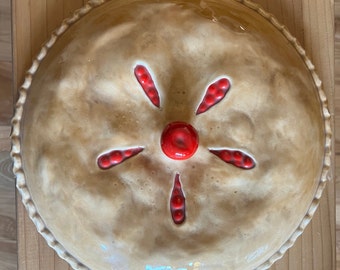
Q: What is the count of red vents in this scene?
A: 5